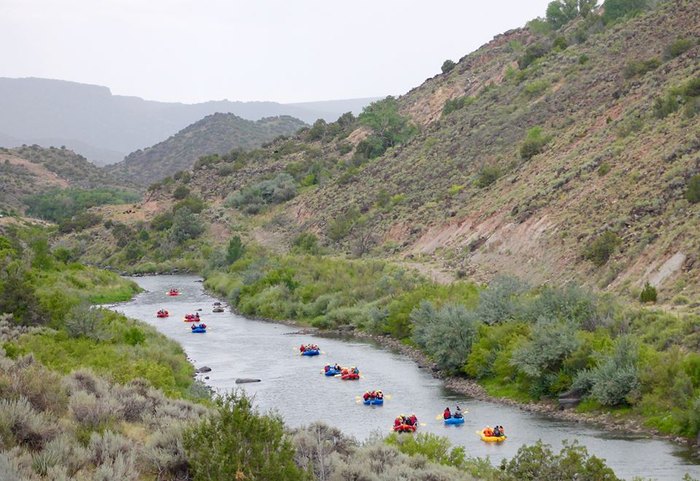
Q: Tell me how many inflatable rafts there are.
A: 11